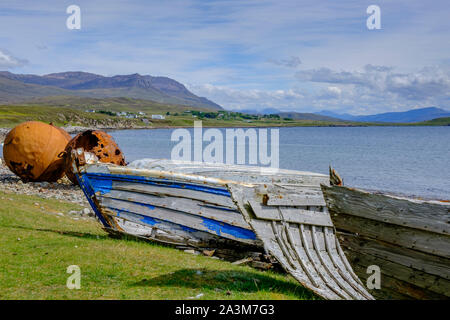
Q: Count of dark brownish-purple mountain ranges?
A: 1